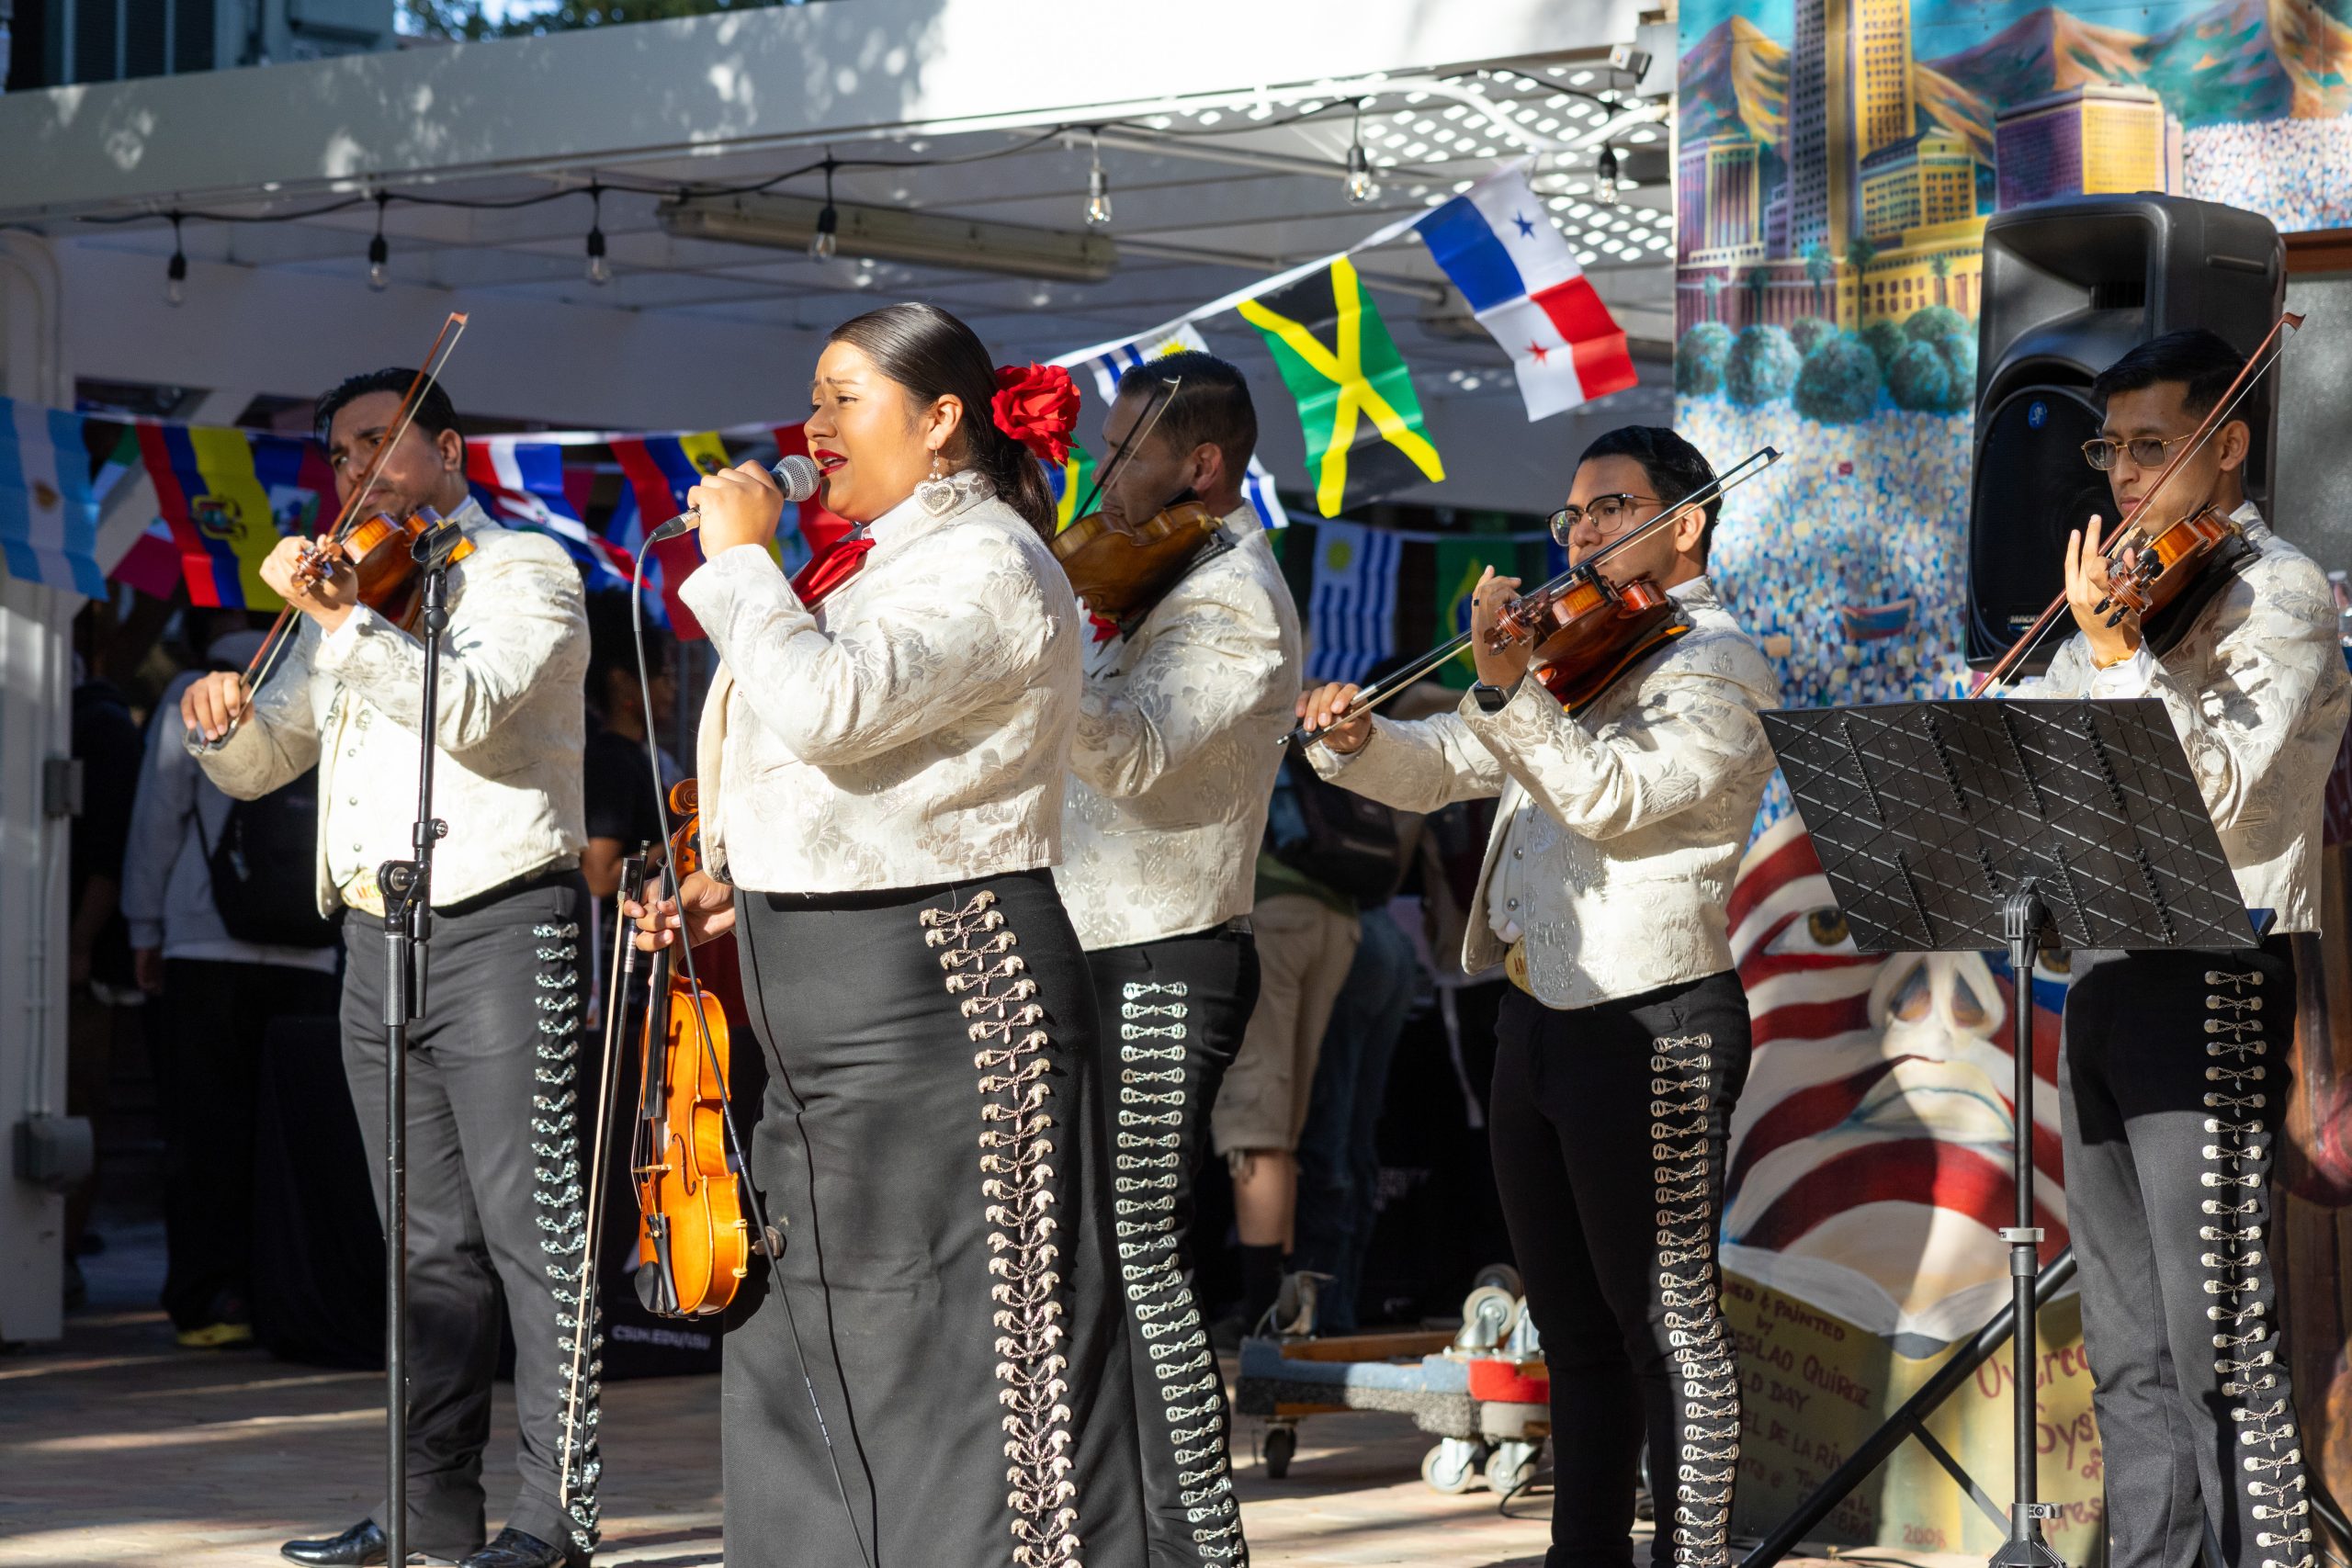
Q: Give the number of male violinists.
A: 4